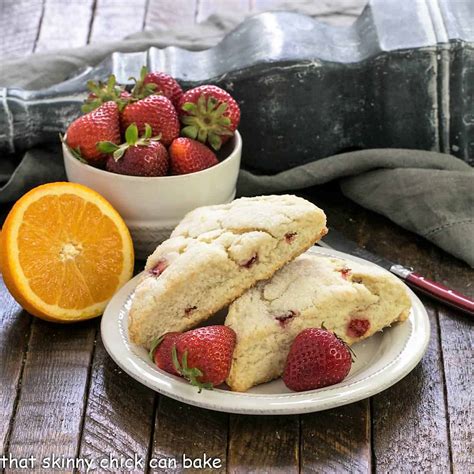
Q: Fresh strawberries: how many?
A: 10